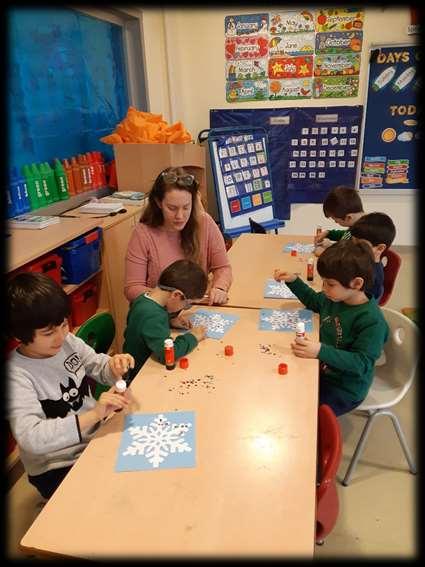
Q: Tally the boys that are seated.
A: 5